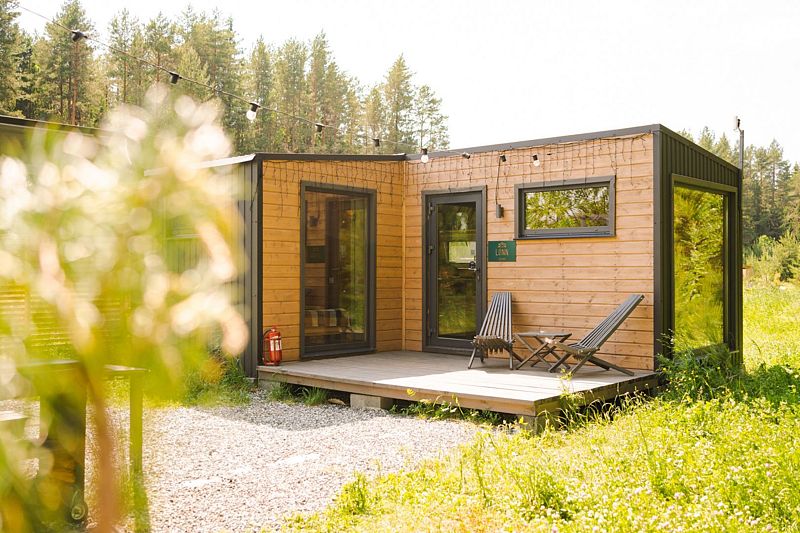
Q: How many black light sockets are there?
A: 9